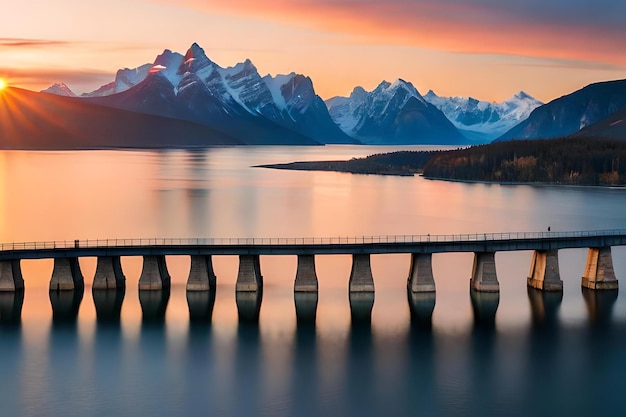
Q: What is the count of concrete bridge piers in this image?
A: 12